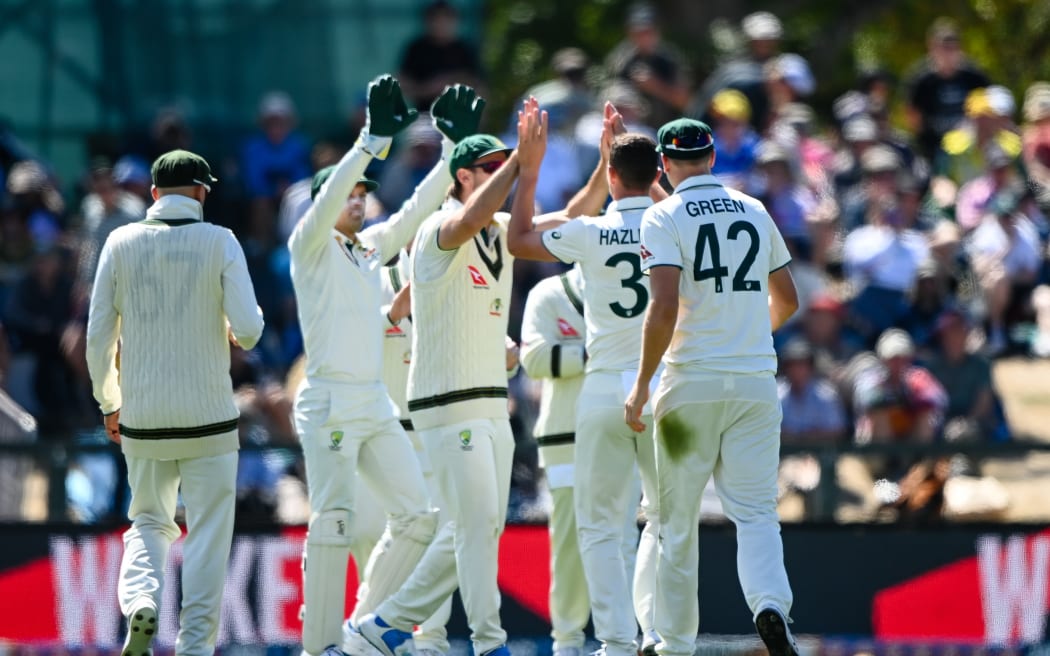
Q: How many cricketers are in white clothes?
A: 7